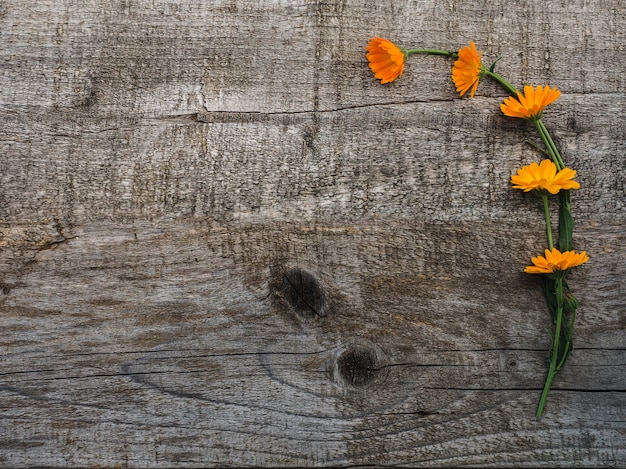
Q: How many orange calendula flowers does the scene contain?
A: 5